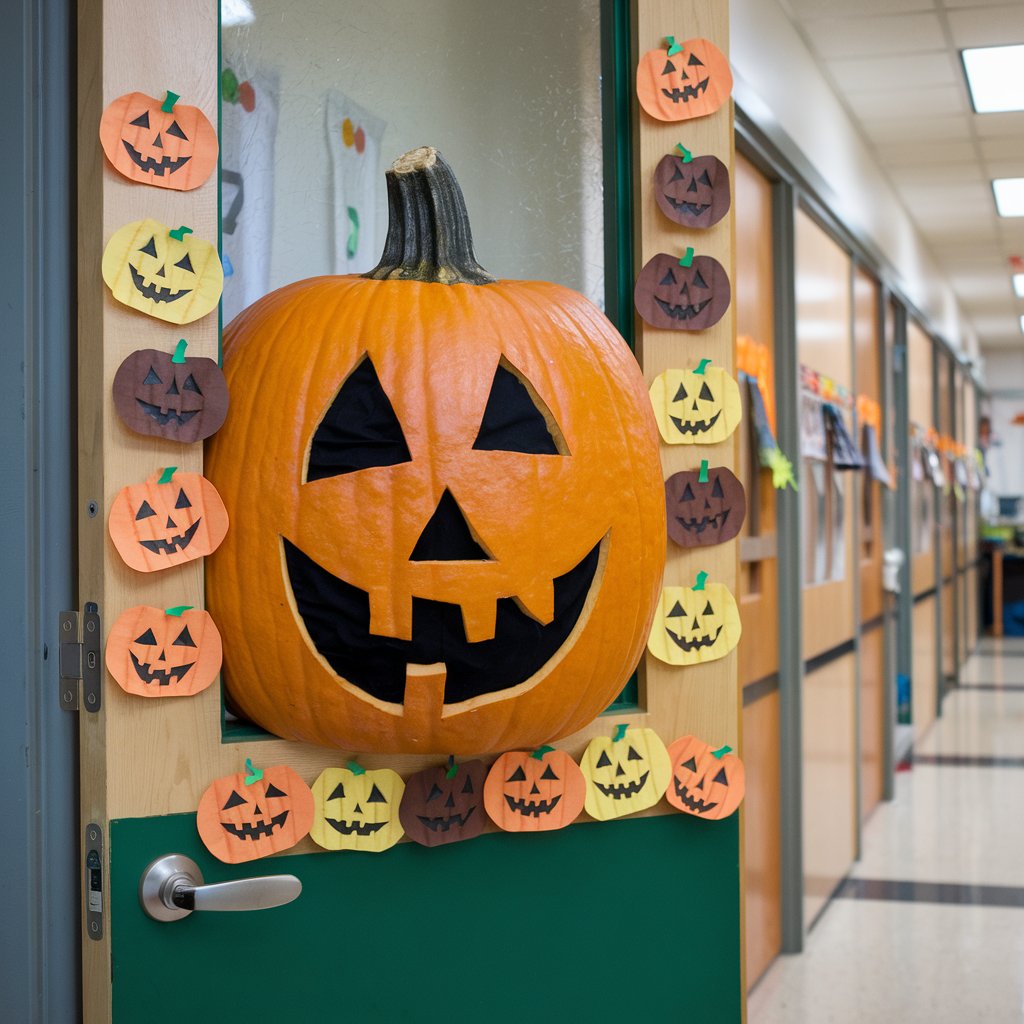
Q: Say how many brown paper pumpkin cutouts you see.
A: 5